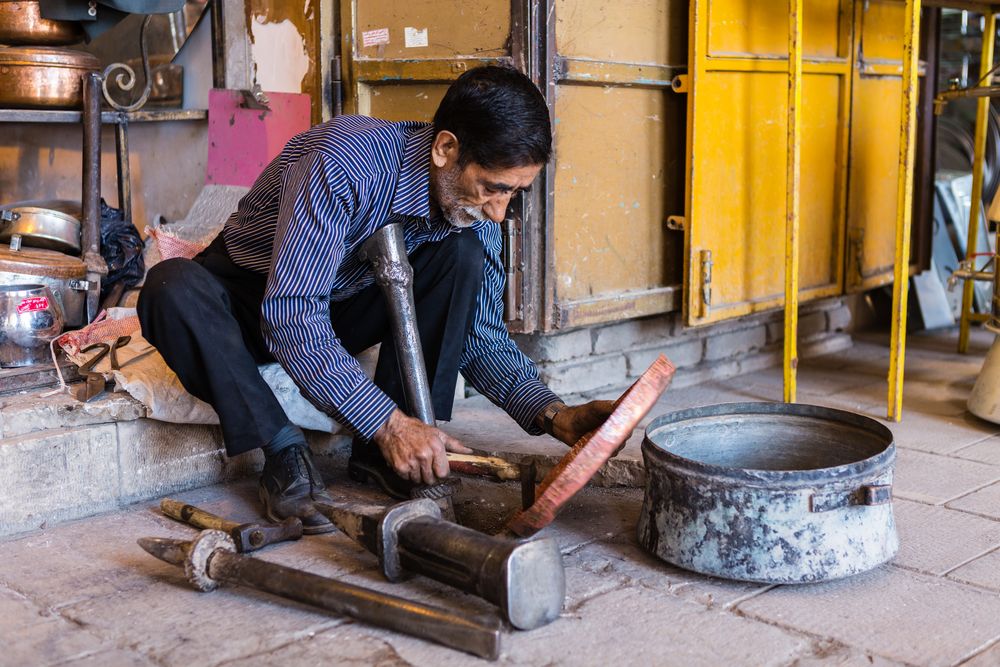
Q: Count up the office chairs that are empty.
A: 0